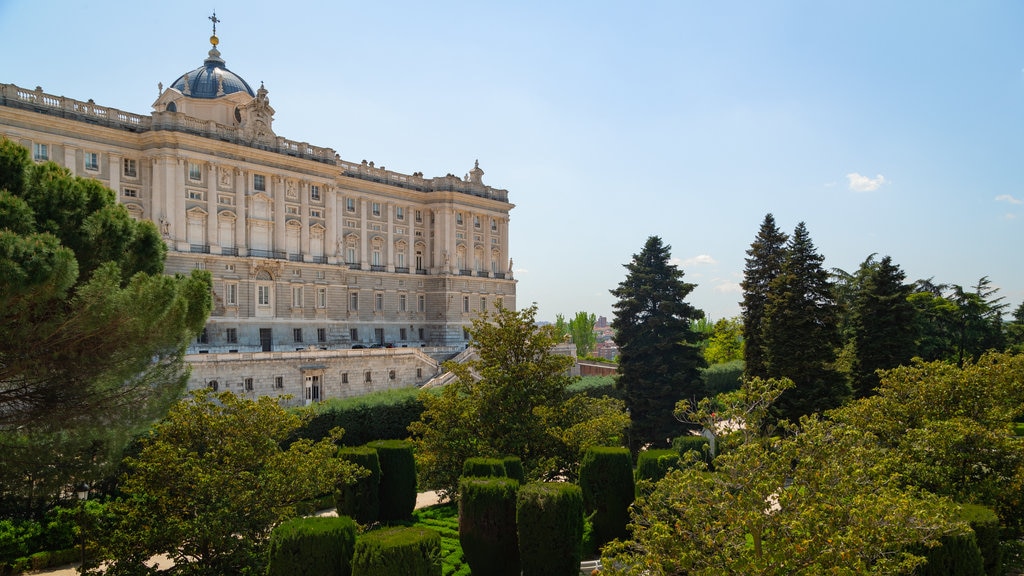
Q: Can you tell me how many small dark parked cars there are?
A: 3